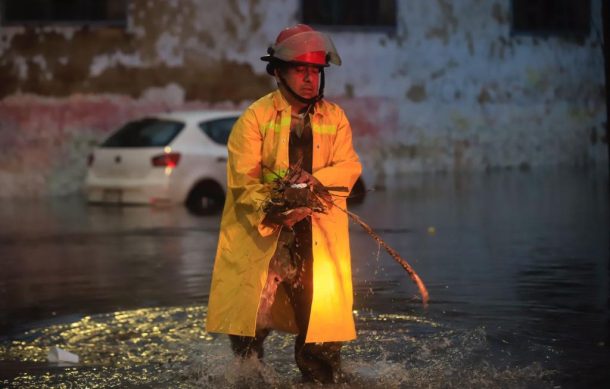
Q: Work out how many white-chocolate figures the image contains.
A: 0